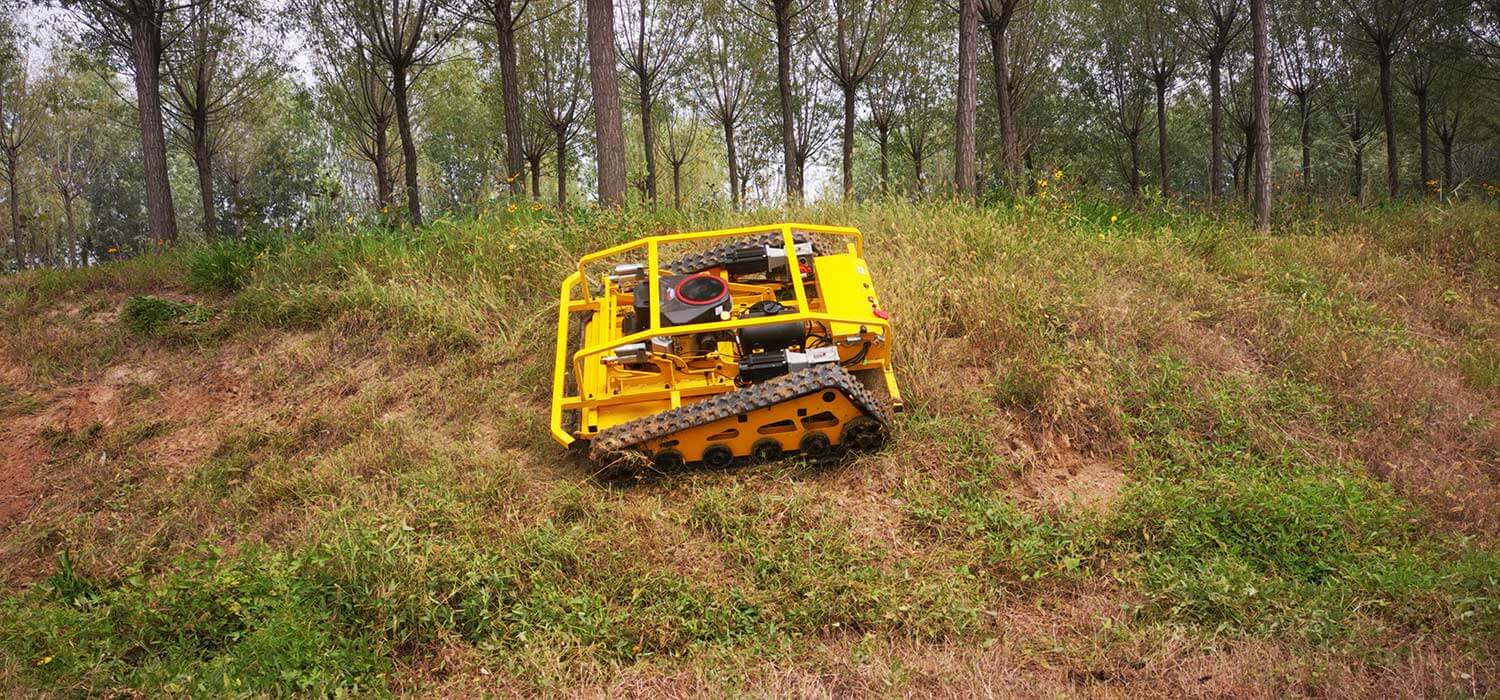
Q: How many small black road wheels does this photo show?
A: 4